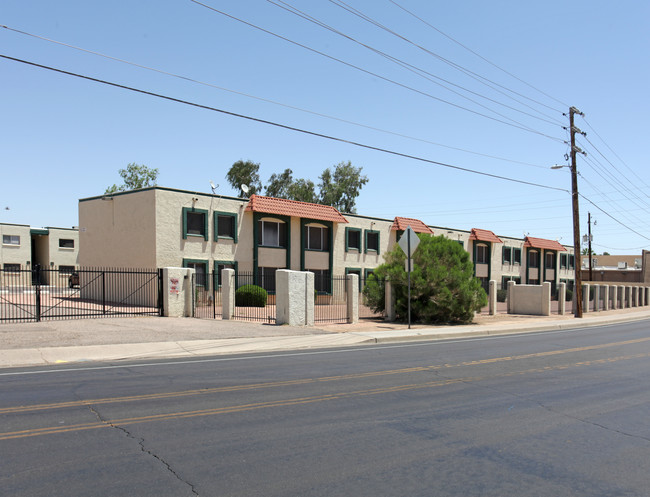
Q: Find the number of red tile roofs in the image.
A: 4